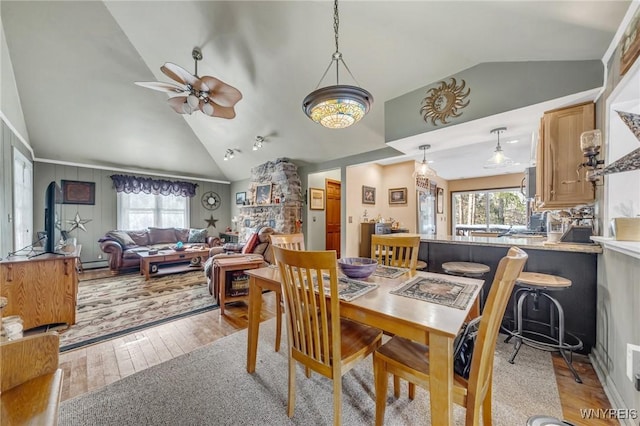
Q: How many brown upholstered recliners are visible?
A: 1